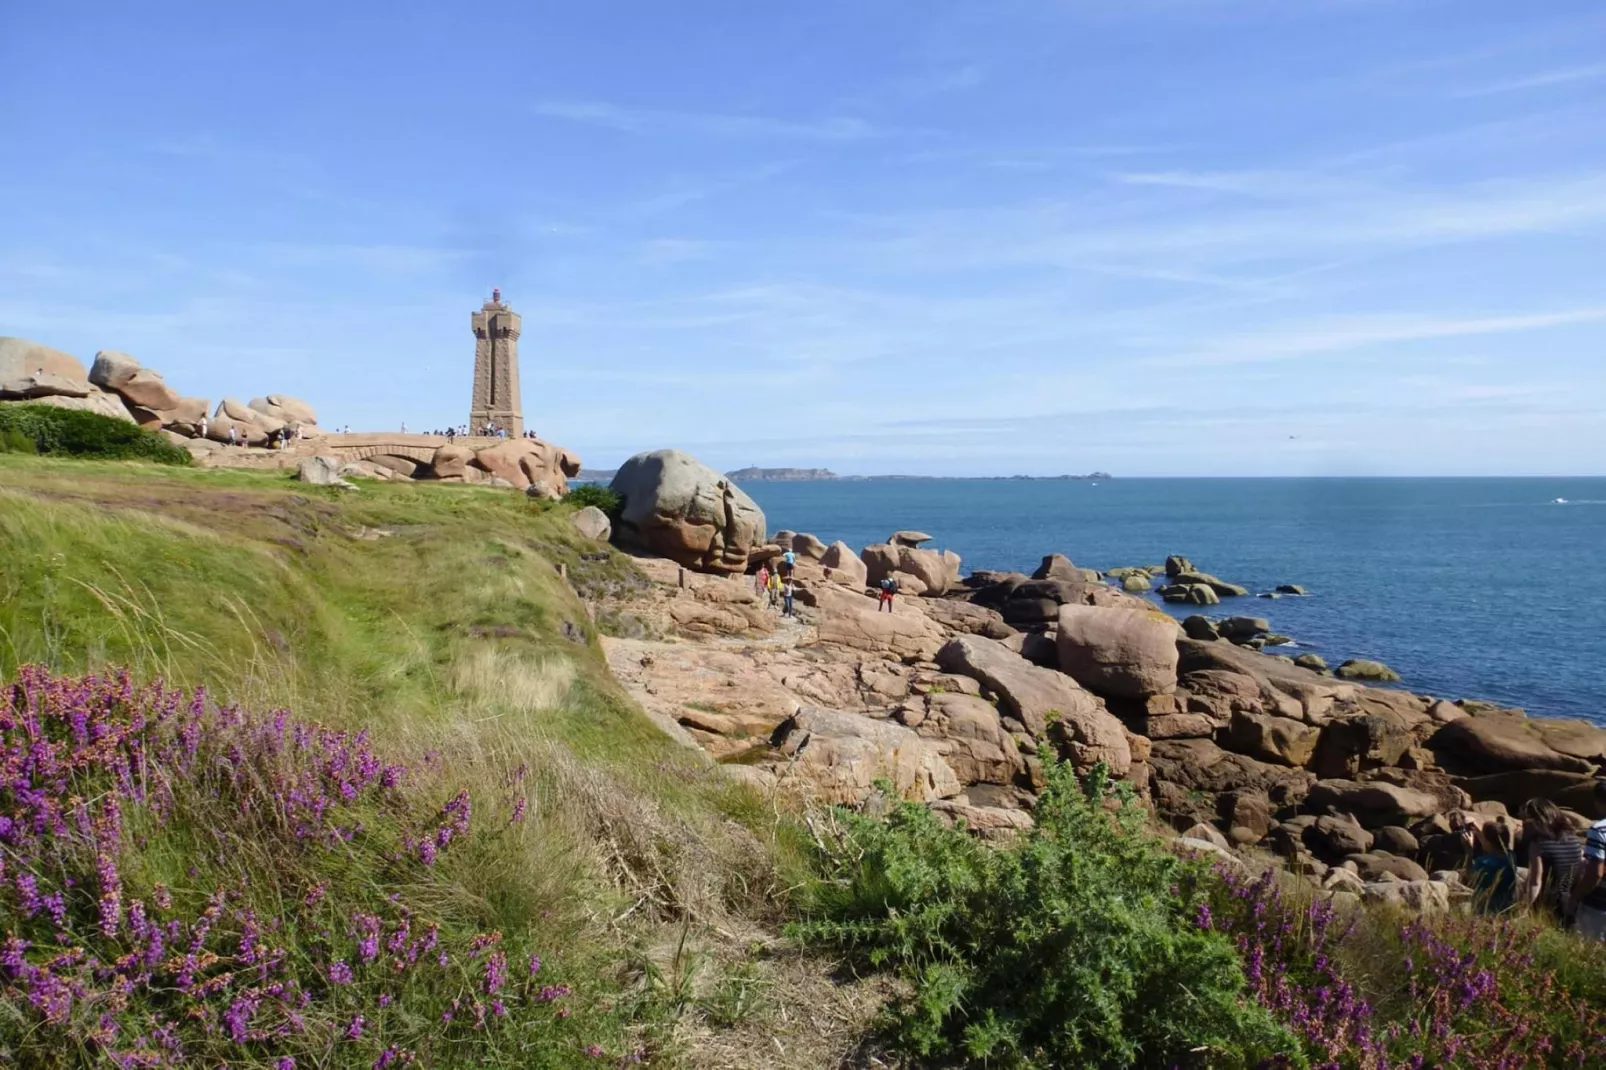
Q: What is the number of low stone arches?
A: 1